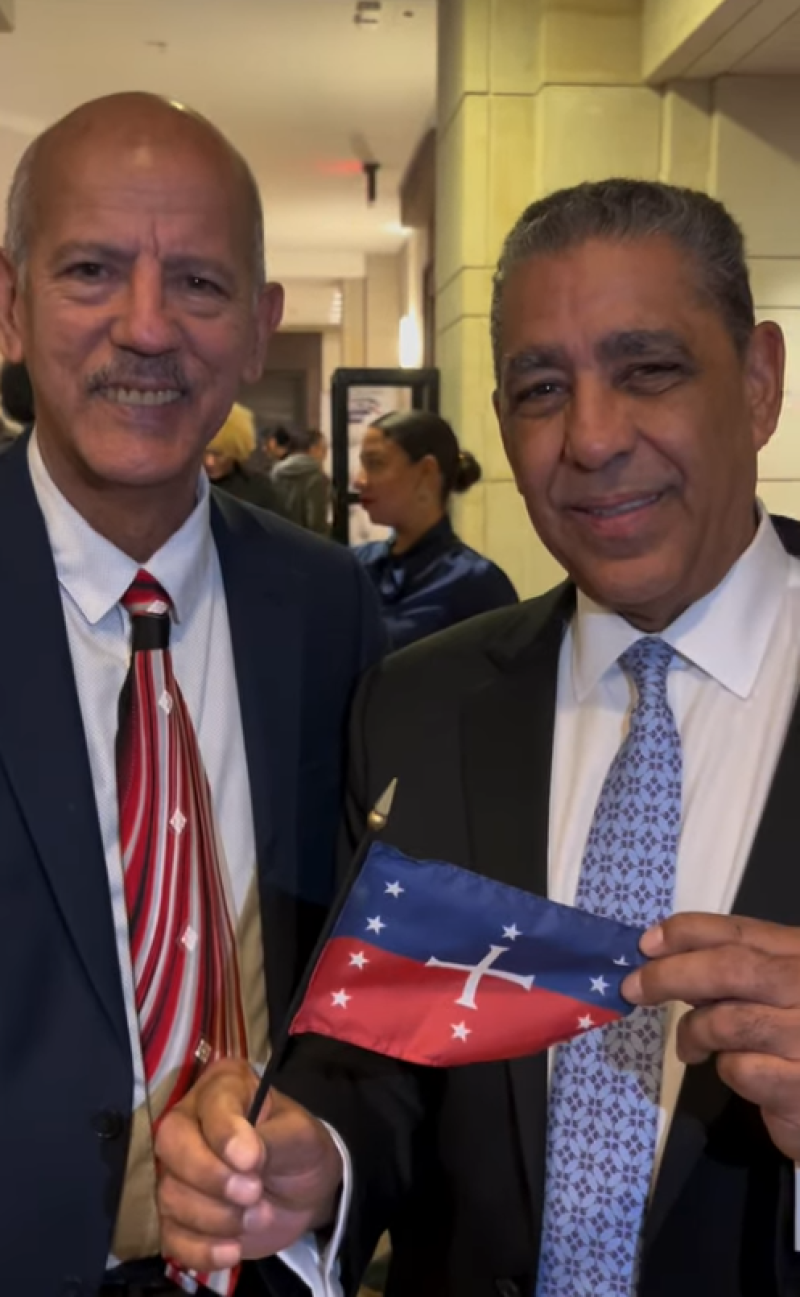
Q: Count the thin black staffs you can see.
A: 1